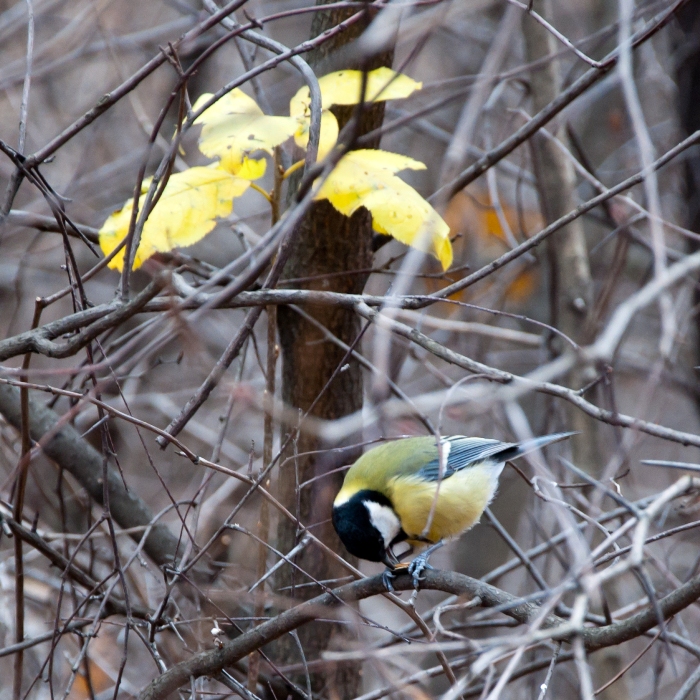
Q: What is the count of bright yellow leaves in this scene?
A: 4